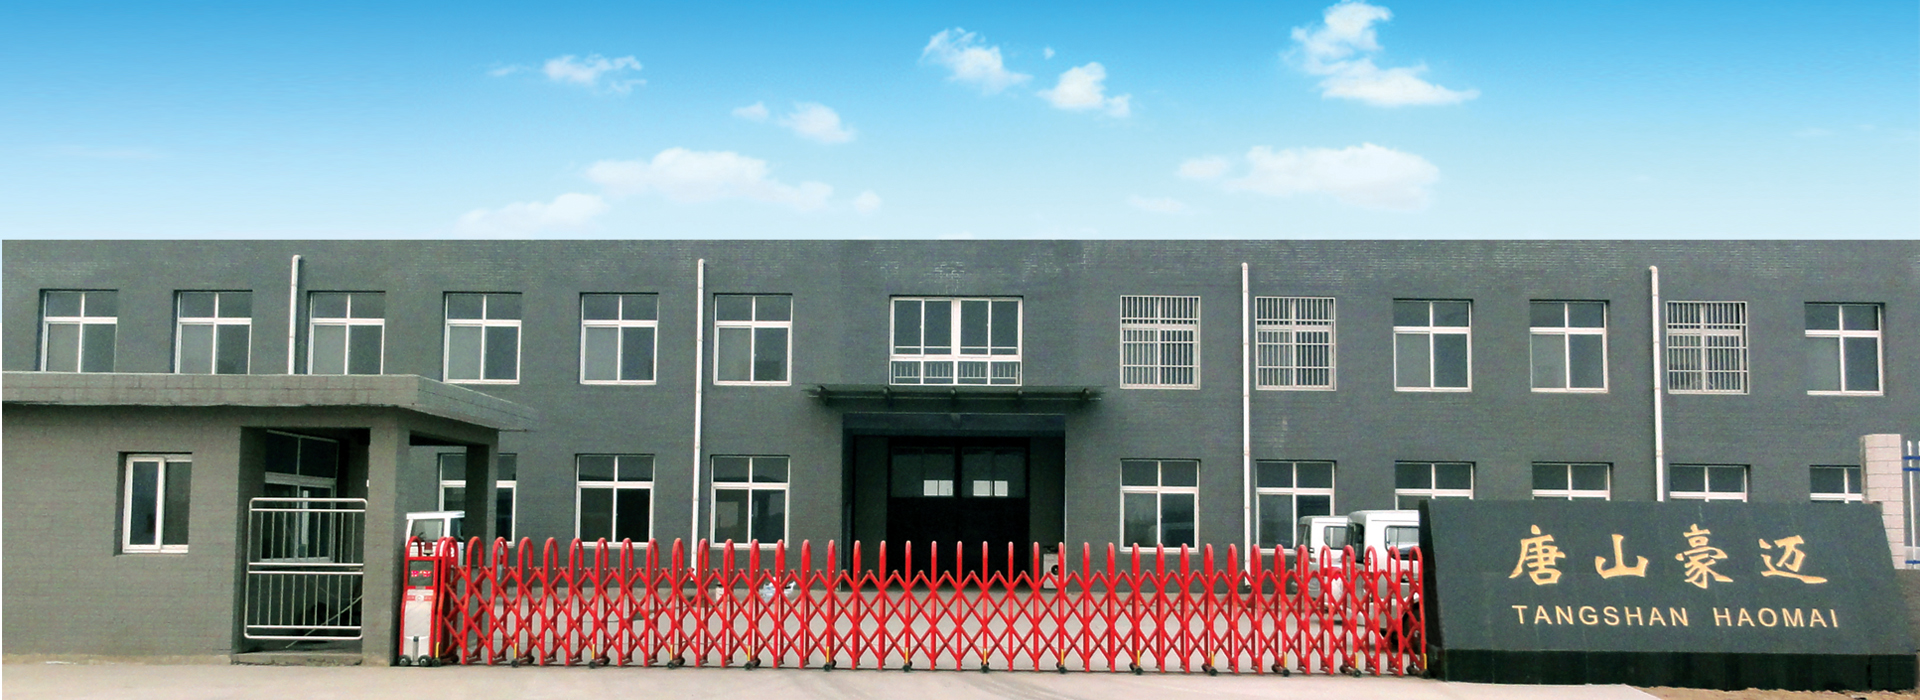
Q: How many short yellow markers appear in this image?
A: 14